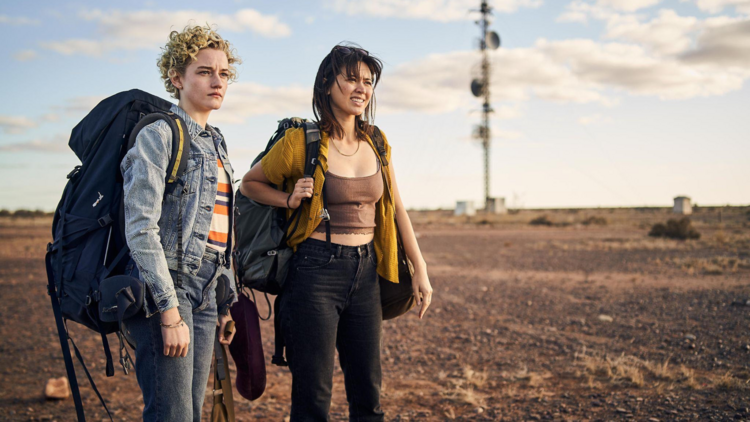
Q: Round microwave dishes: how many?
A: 2